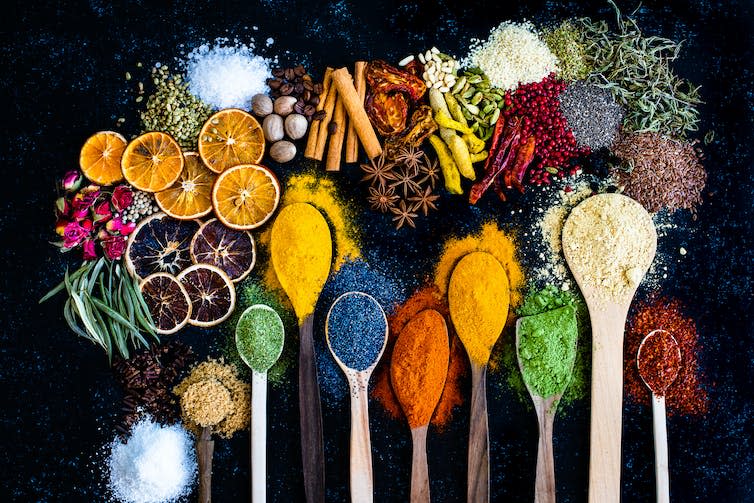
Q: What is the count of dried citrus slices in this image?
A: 9